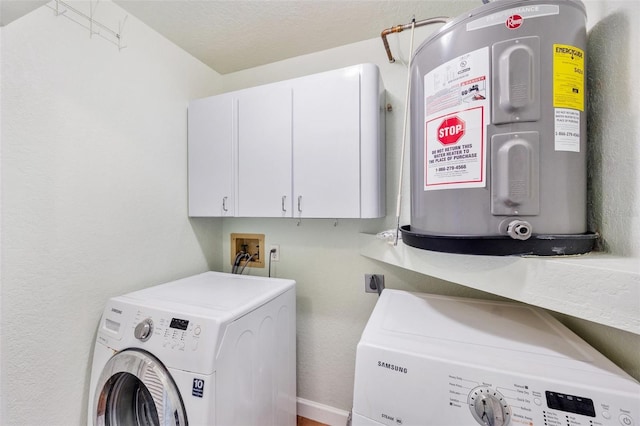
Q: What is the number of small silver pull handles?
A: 3